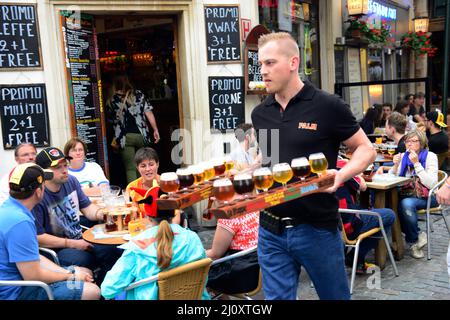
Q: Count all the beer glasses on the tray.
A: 12